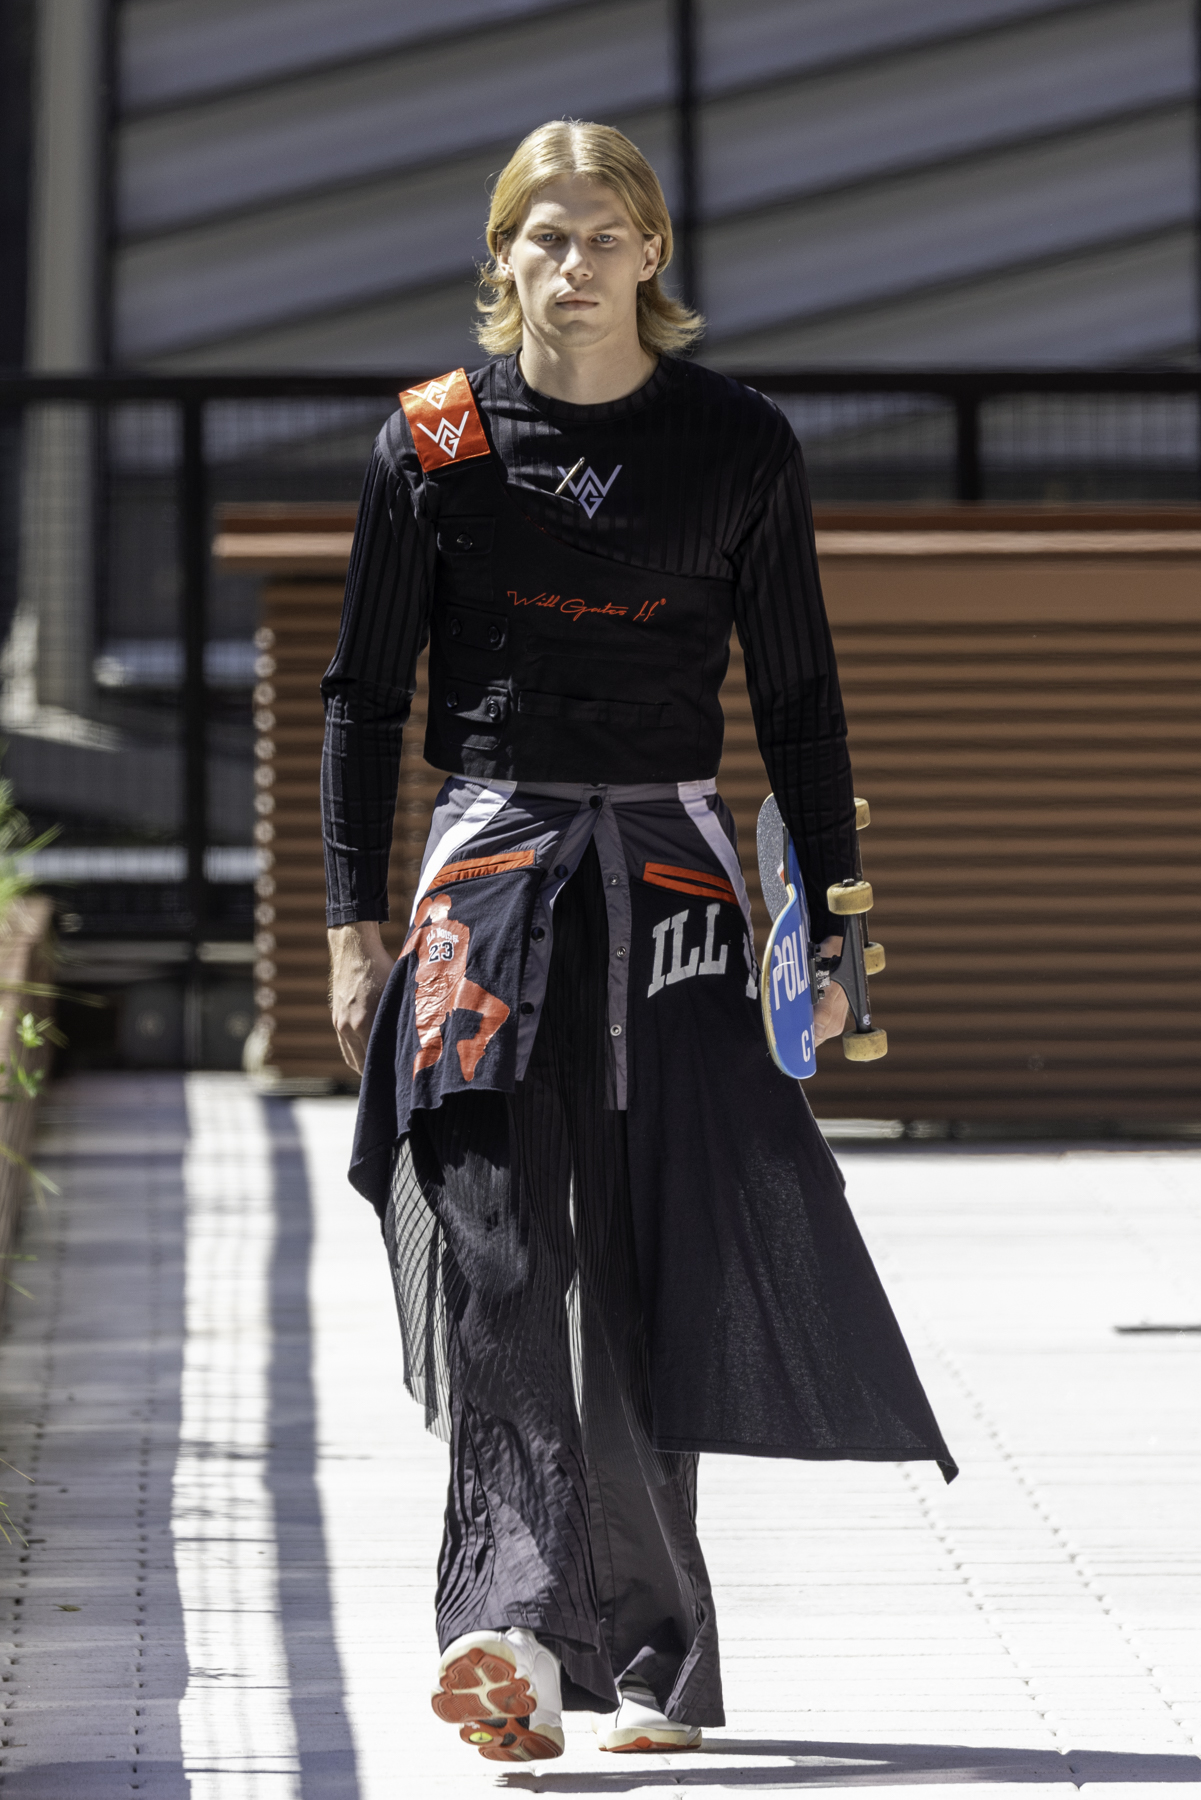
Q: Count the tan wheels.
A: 4